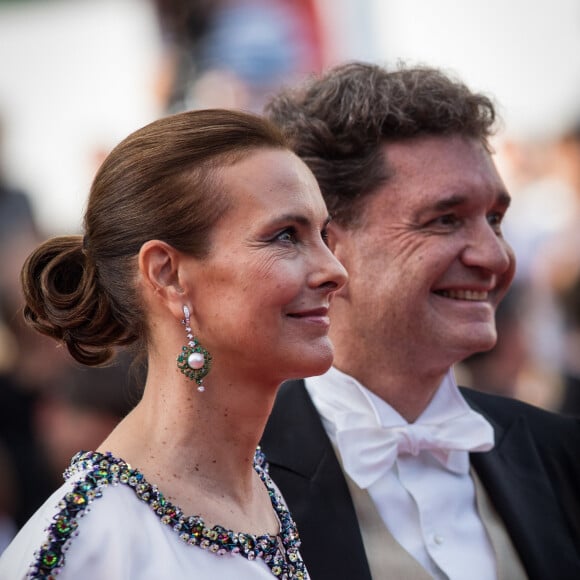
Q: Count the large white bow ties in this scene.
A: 1